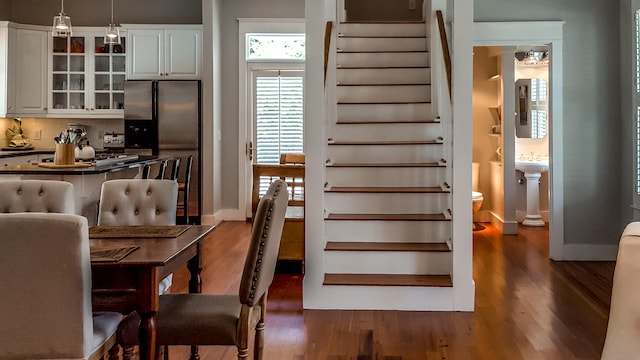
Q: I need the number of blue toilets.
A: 0